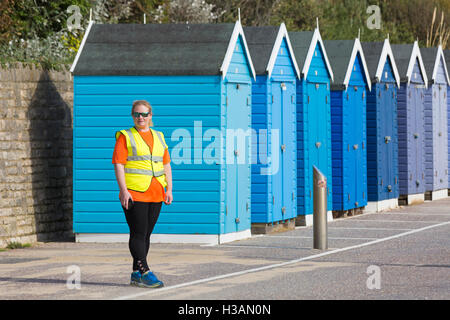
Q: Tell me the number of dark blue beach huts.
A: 2